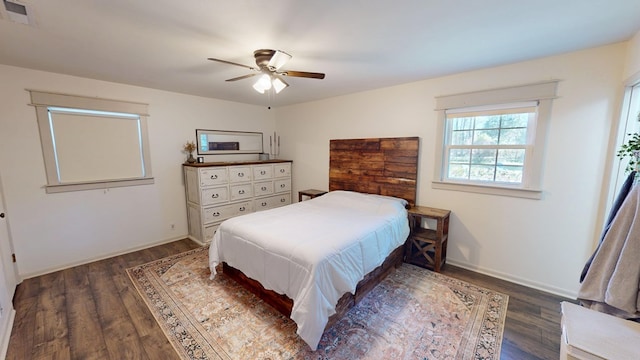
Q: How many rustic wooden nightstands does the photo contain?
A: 2